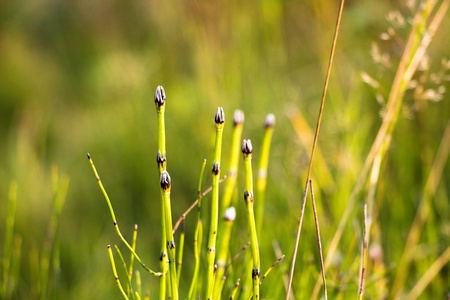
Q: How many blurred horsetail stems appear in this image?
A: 3